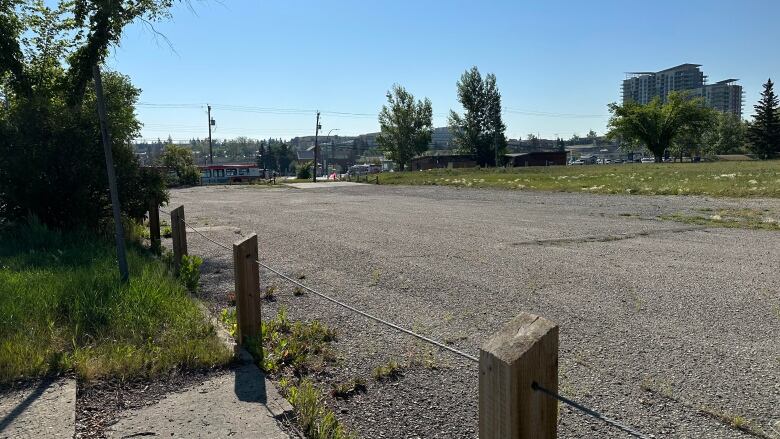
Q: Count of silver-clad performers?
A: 0